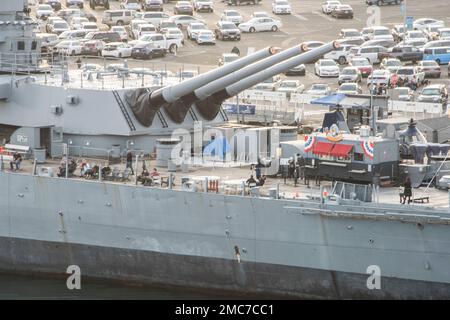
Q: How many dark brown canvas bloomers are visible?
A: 3